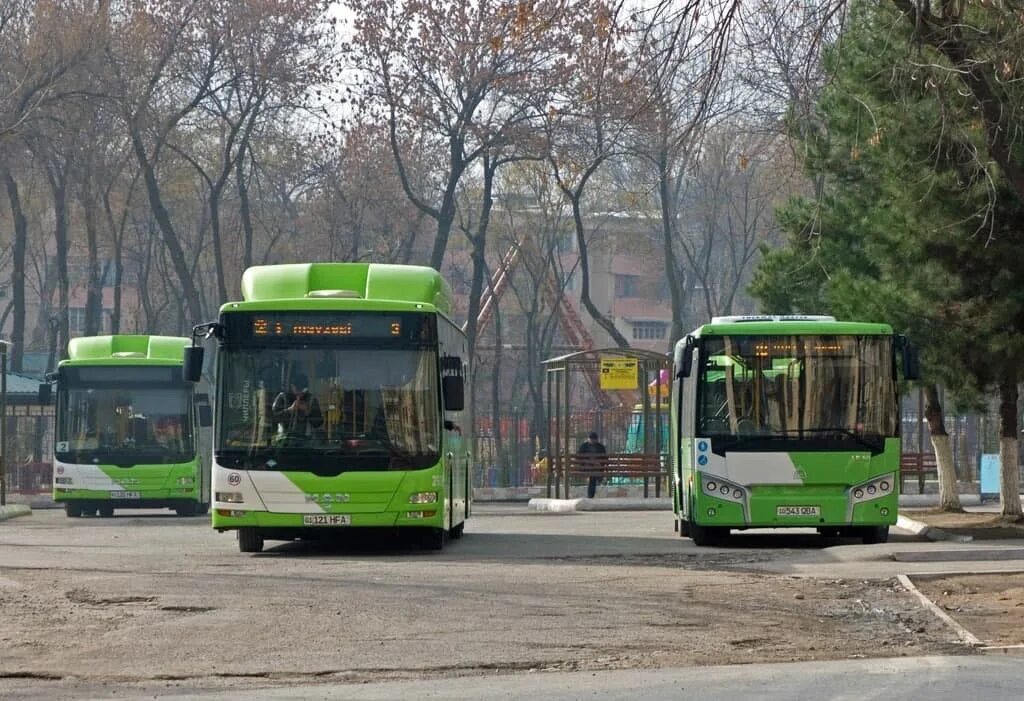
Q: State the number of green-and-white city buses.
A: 3